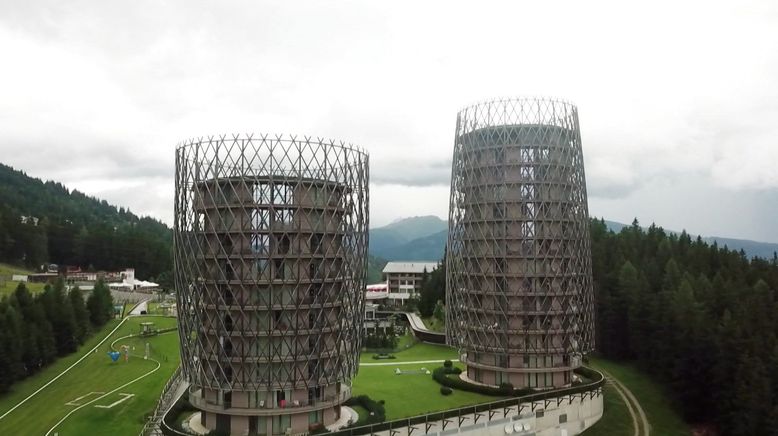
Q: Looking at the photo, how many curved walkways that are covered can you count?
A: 1